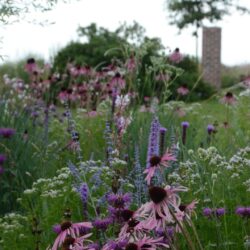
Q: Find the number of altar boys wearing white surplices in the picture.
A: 0